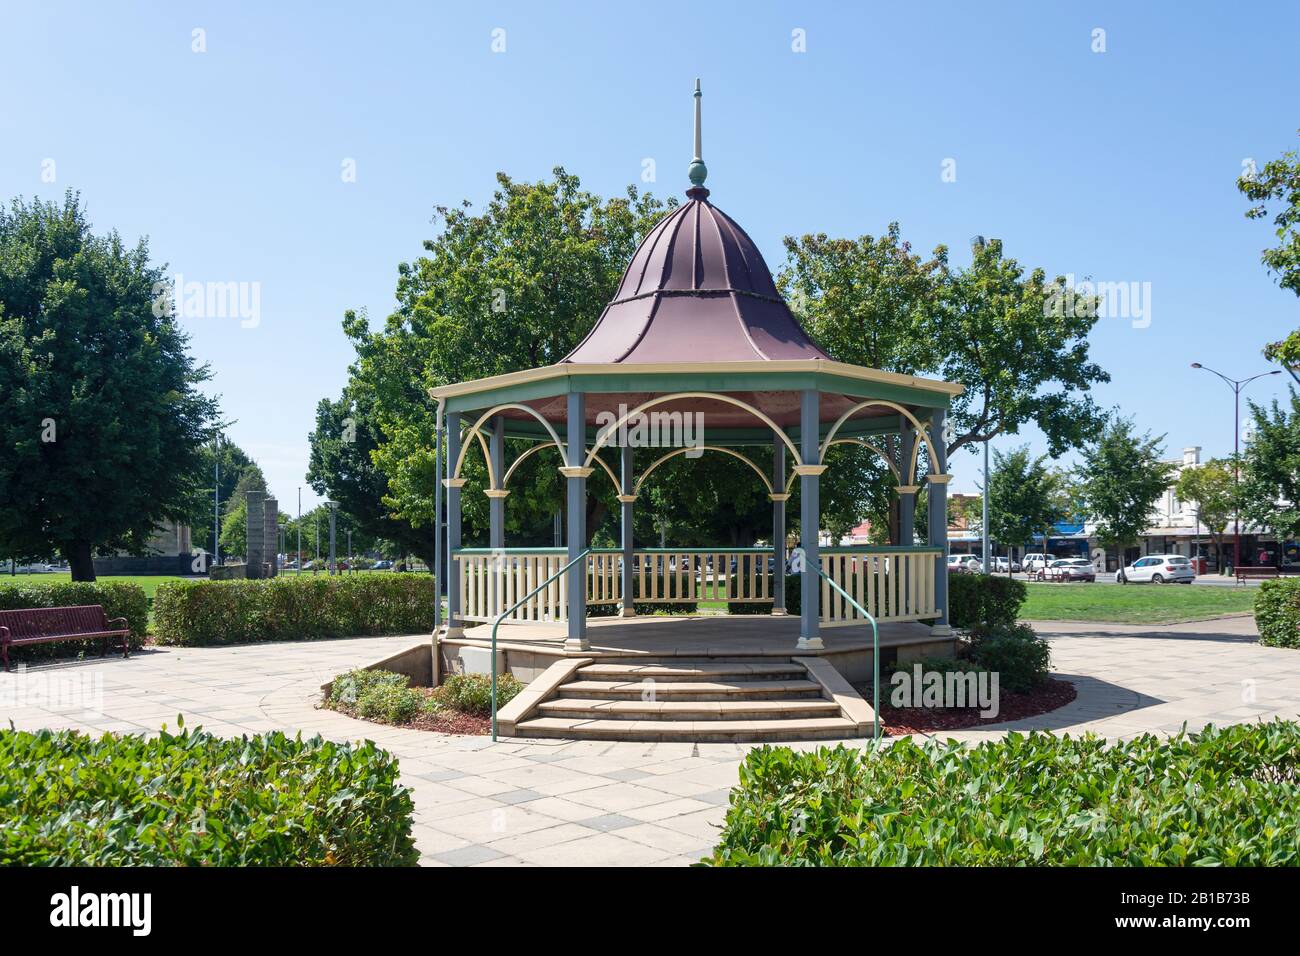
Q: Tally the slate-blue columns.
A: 8